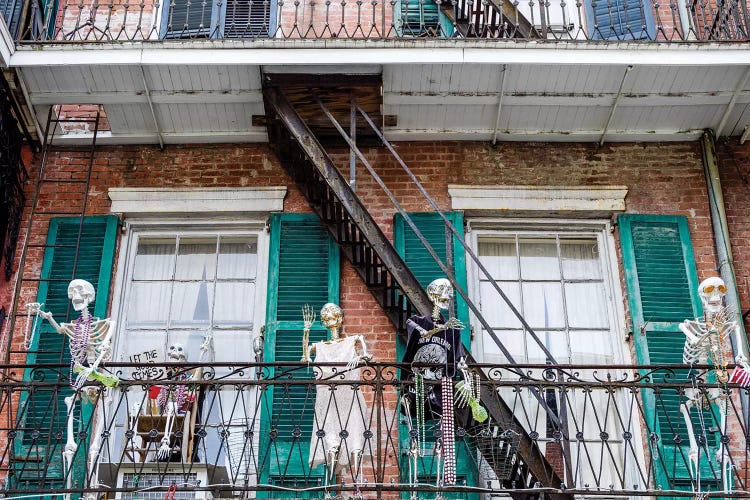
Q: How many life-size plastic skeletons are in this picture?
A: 5